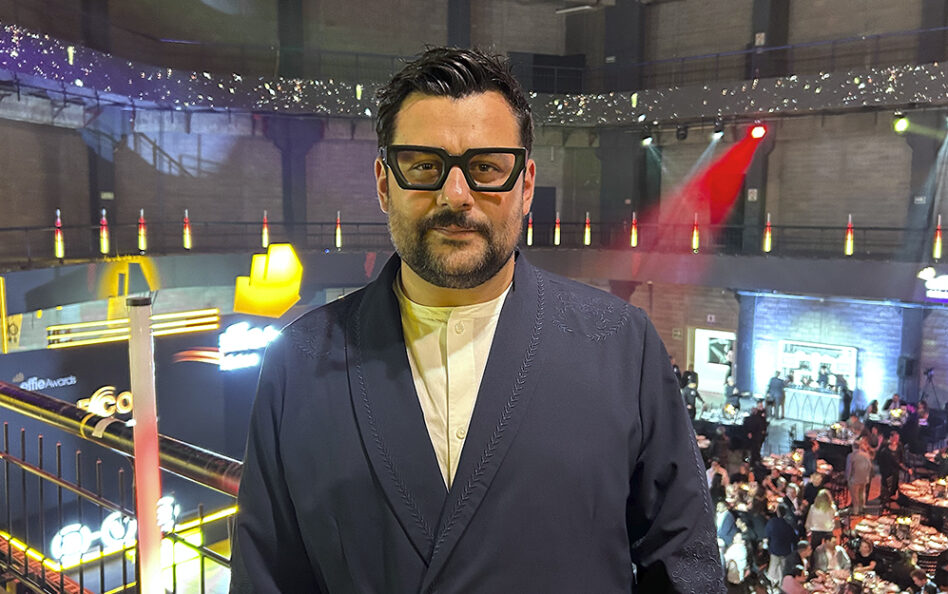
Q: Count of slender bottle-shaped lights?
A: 14